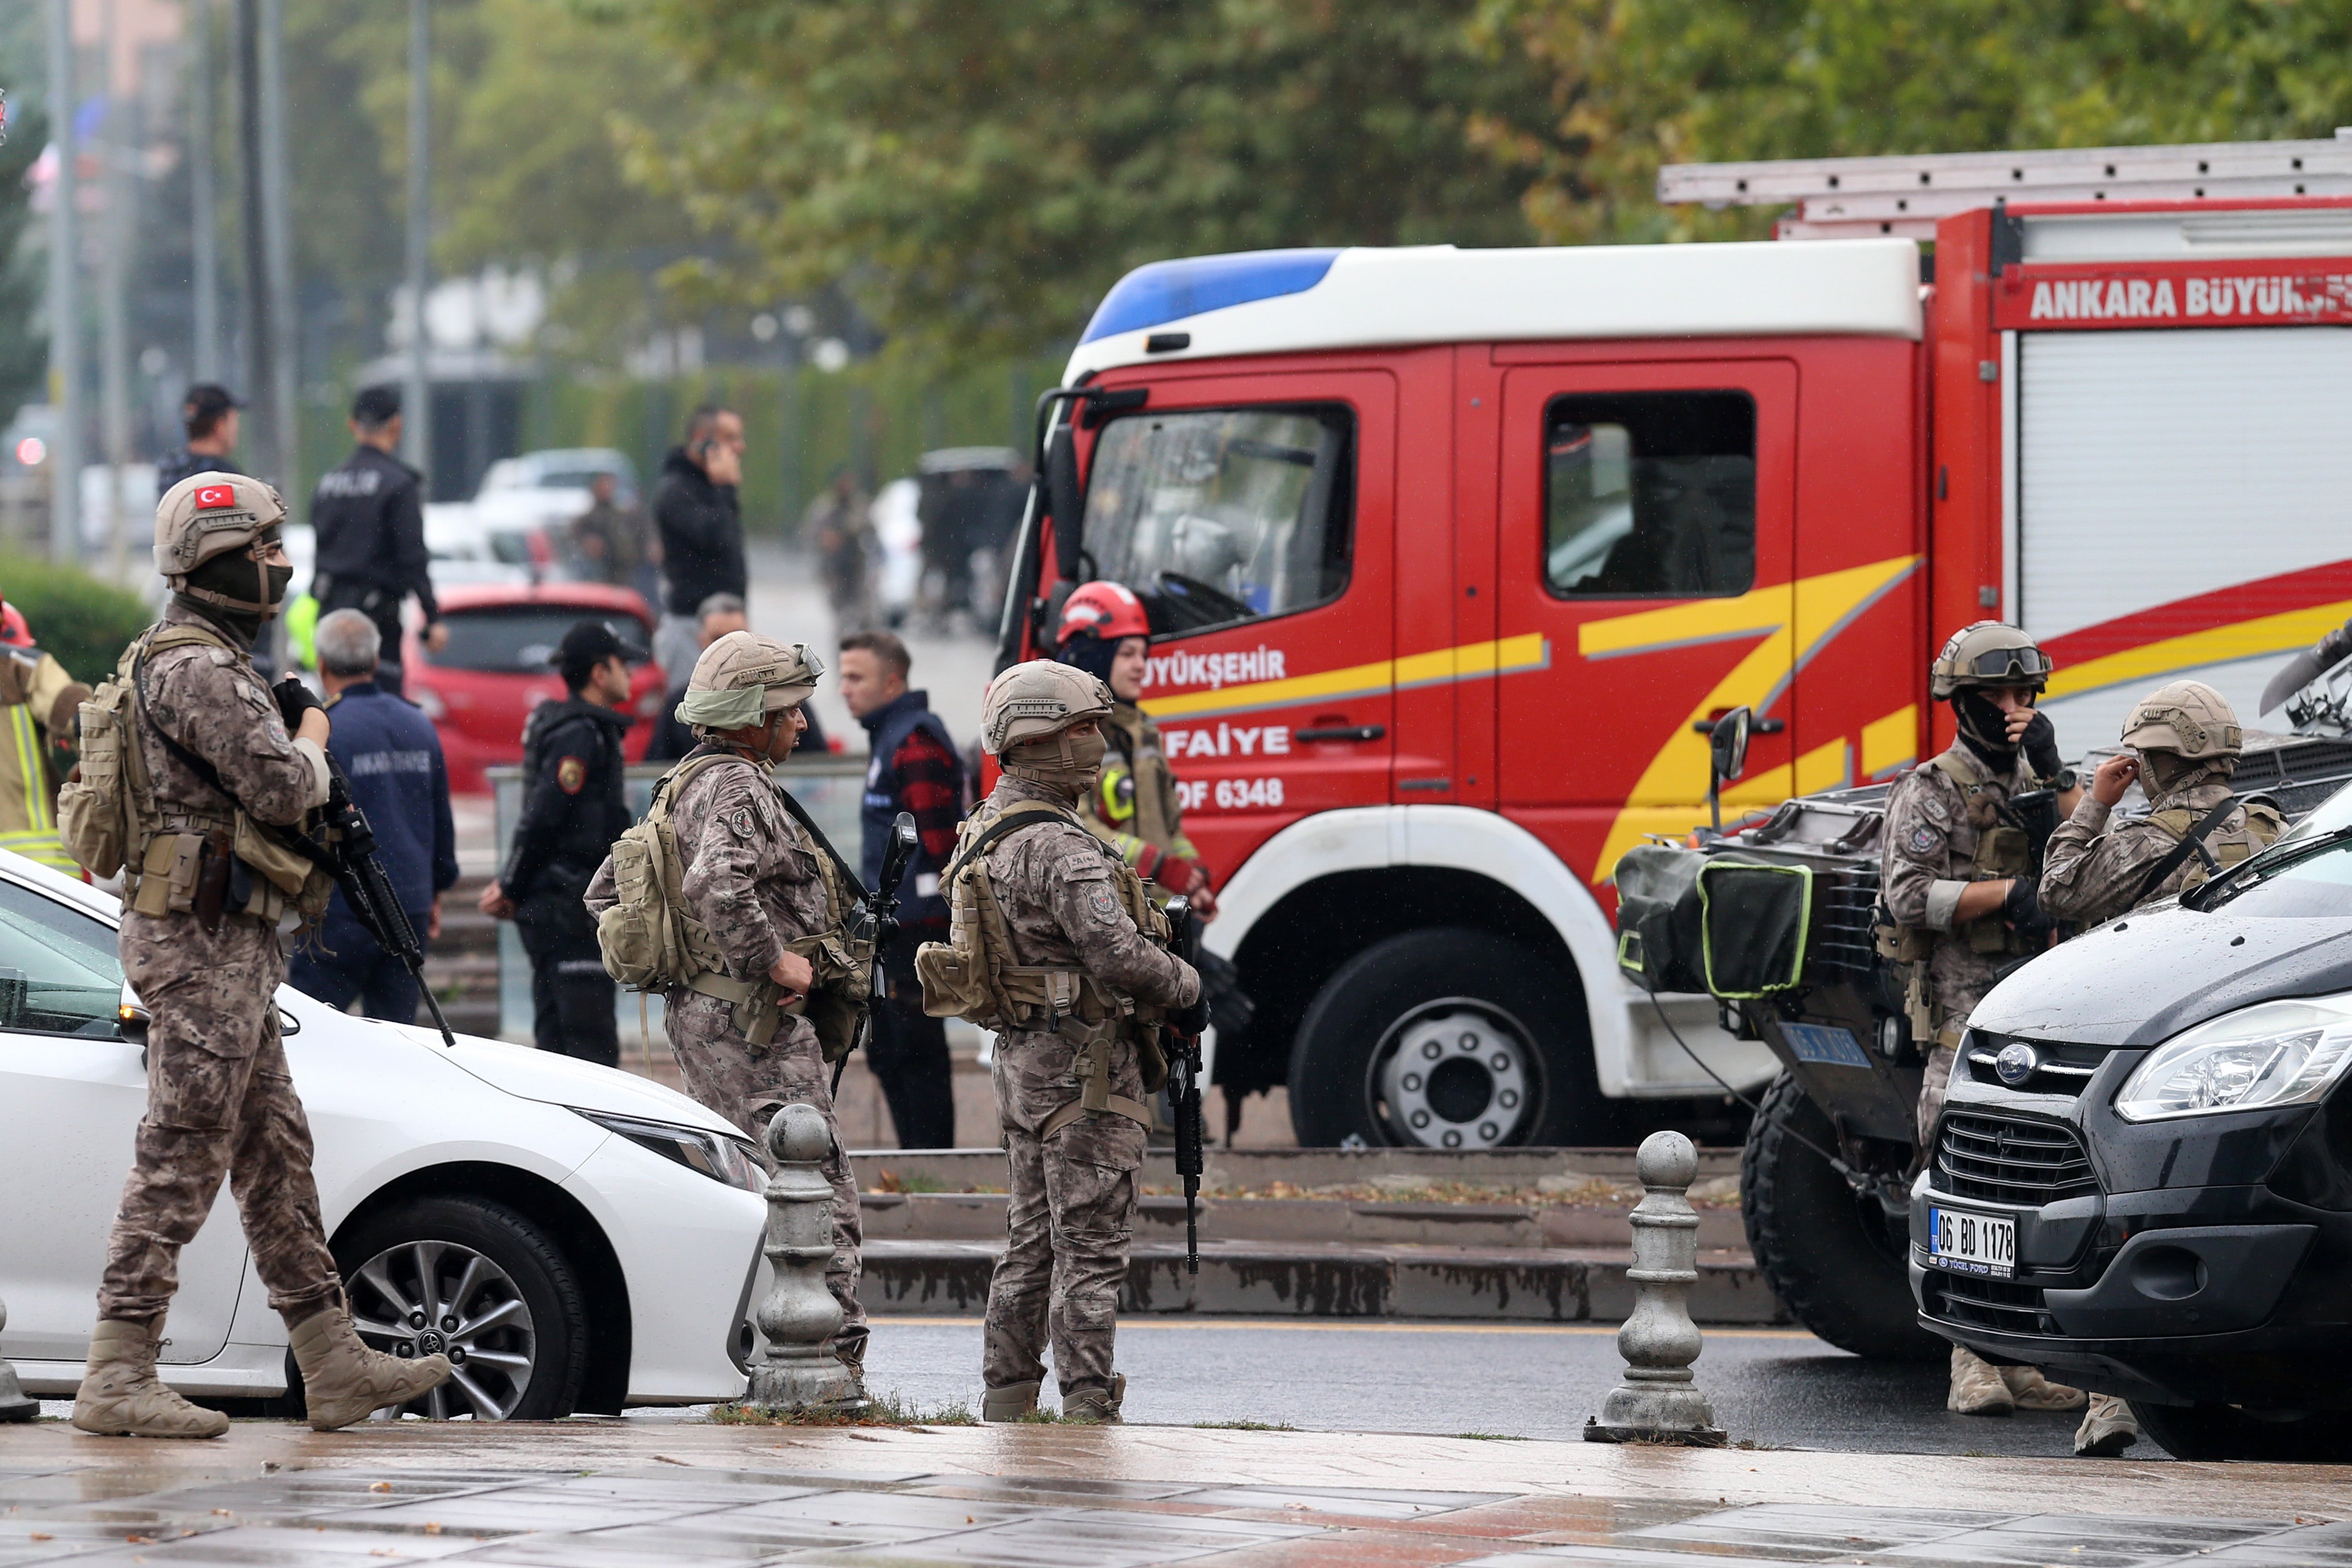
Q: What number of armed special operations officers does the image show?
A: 5